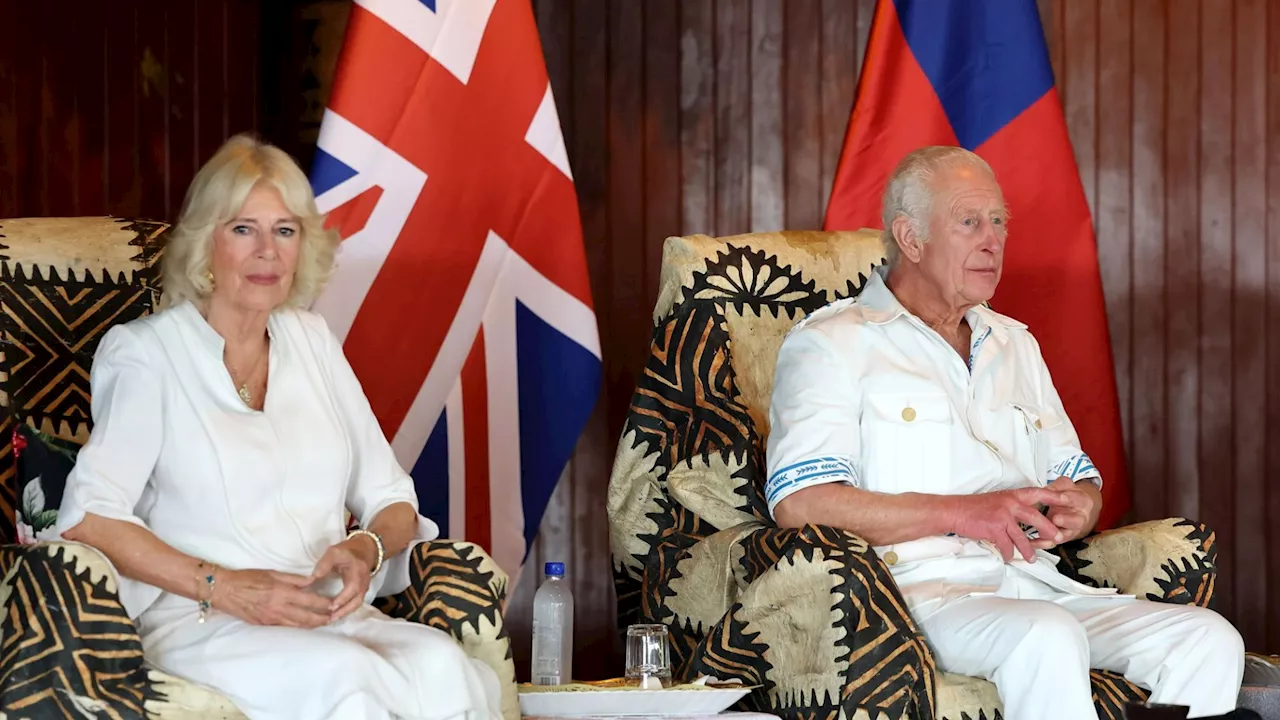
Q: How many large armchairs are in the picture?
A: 2